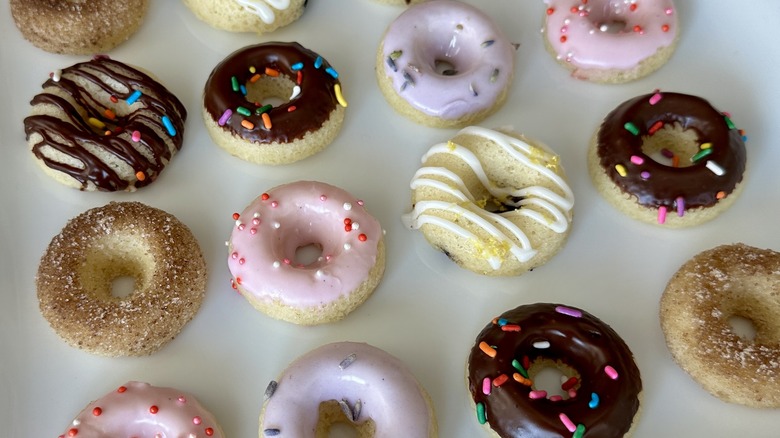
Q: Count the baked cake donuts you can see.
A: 15